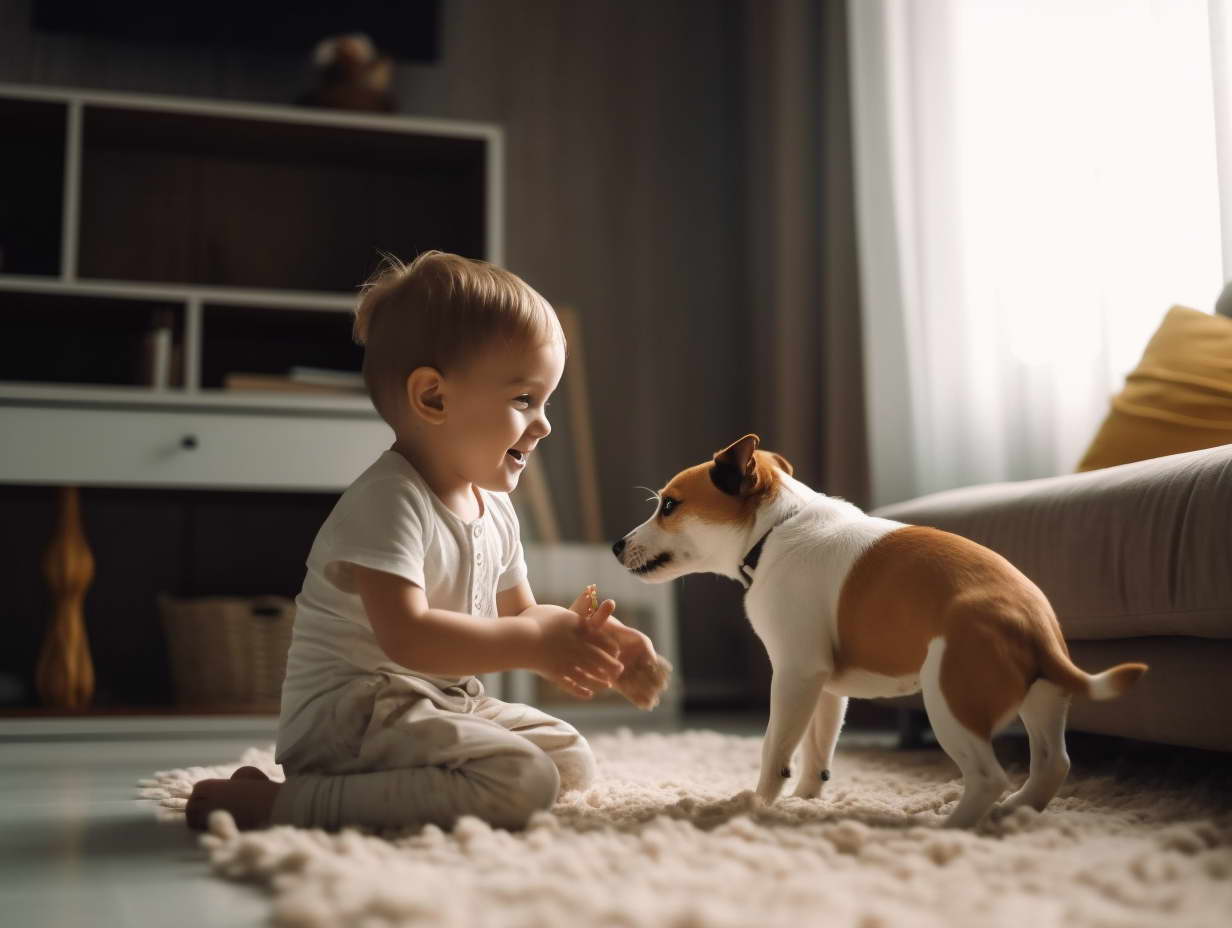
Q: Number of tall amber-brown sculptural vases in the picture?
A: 1